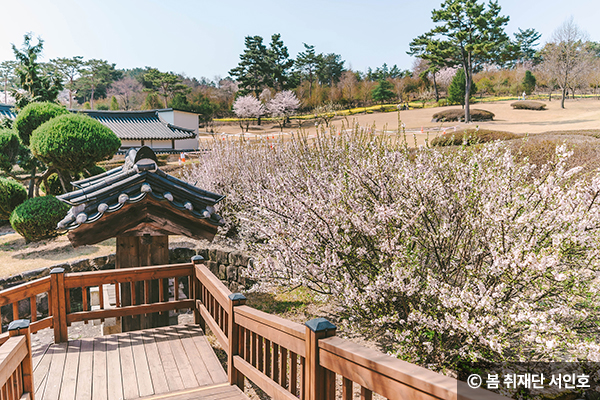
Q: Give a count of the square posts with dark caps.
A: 5